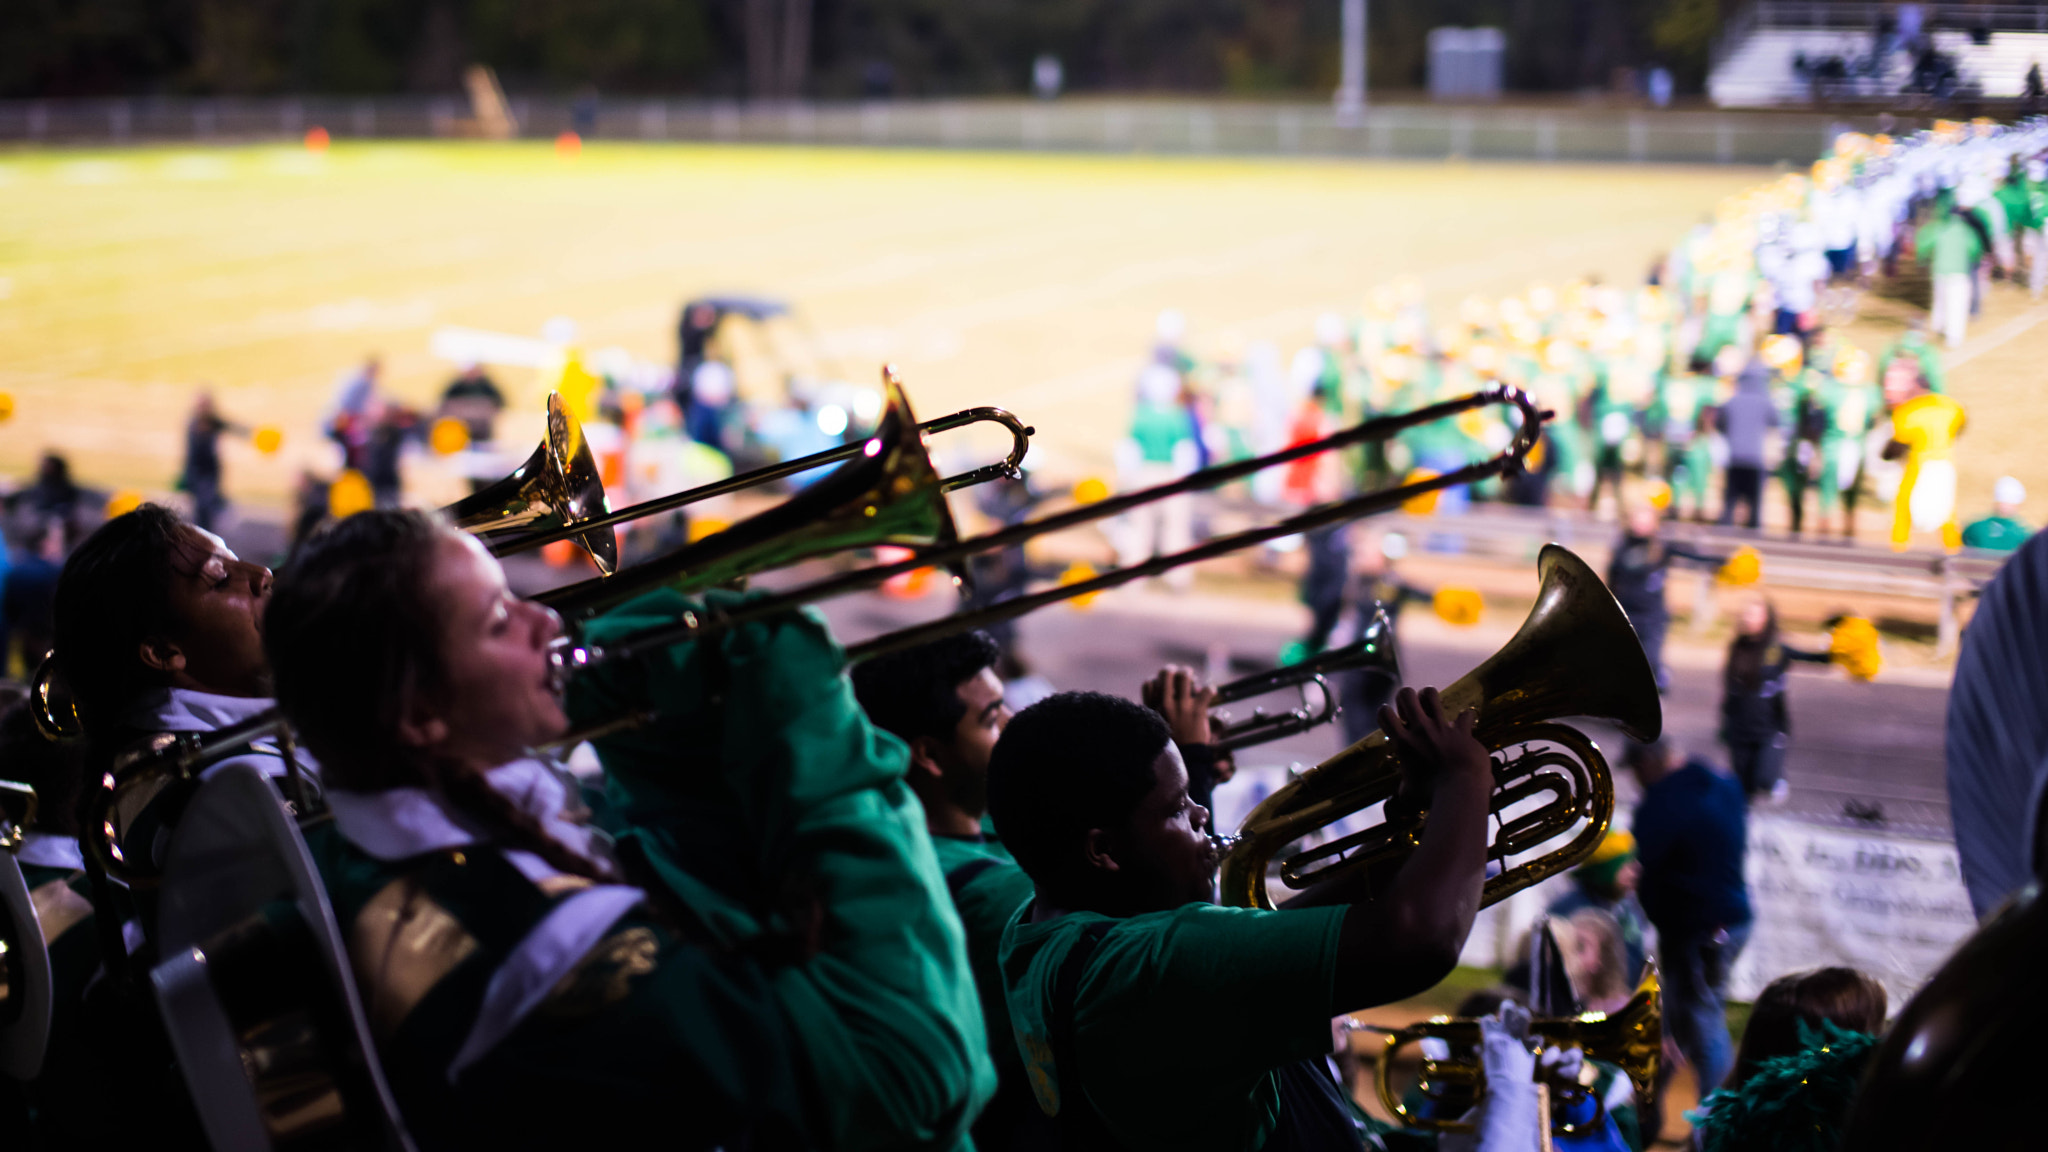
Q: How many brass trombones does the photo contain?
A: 2